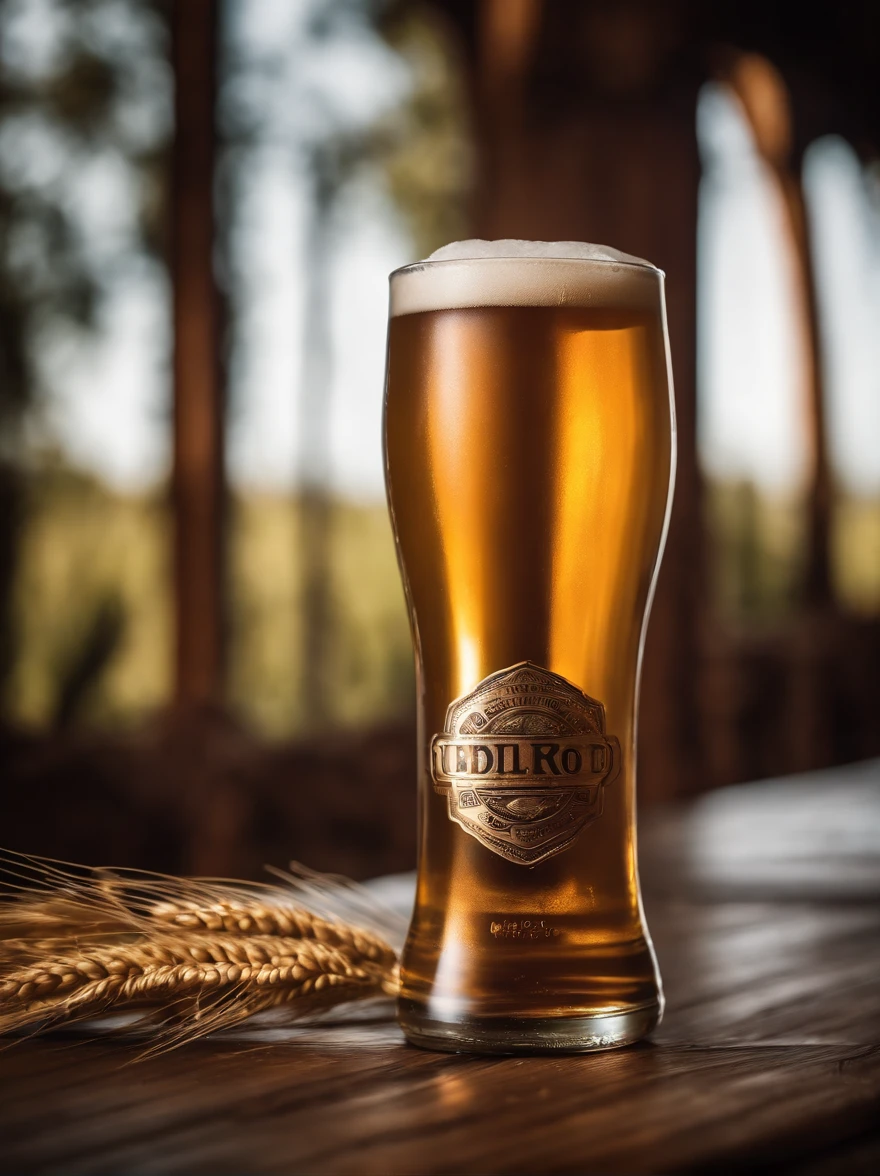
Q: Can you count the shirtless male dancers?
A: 0